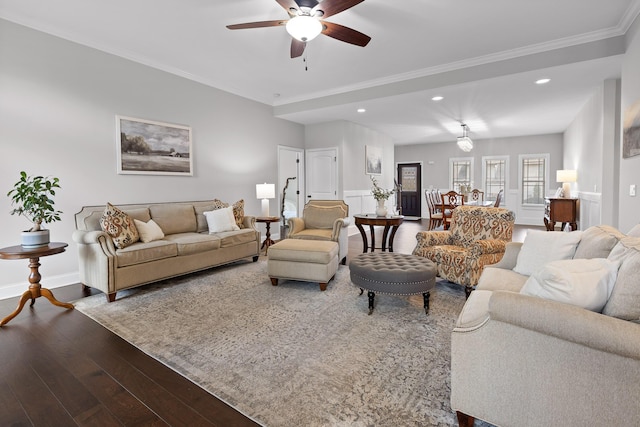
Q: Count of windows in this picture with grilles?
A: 3